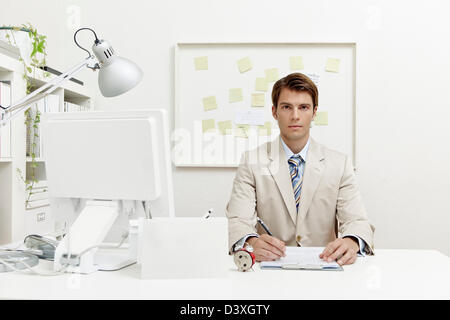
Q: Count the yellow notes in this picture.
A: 14